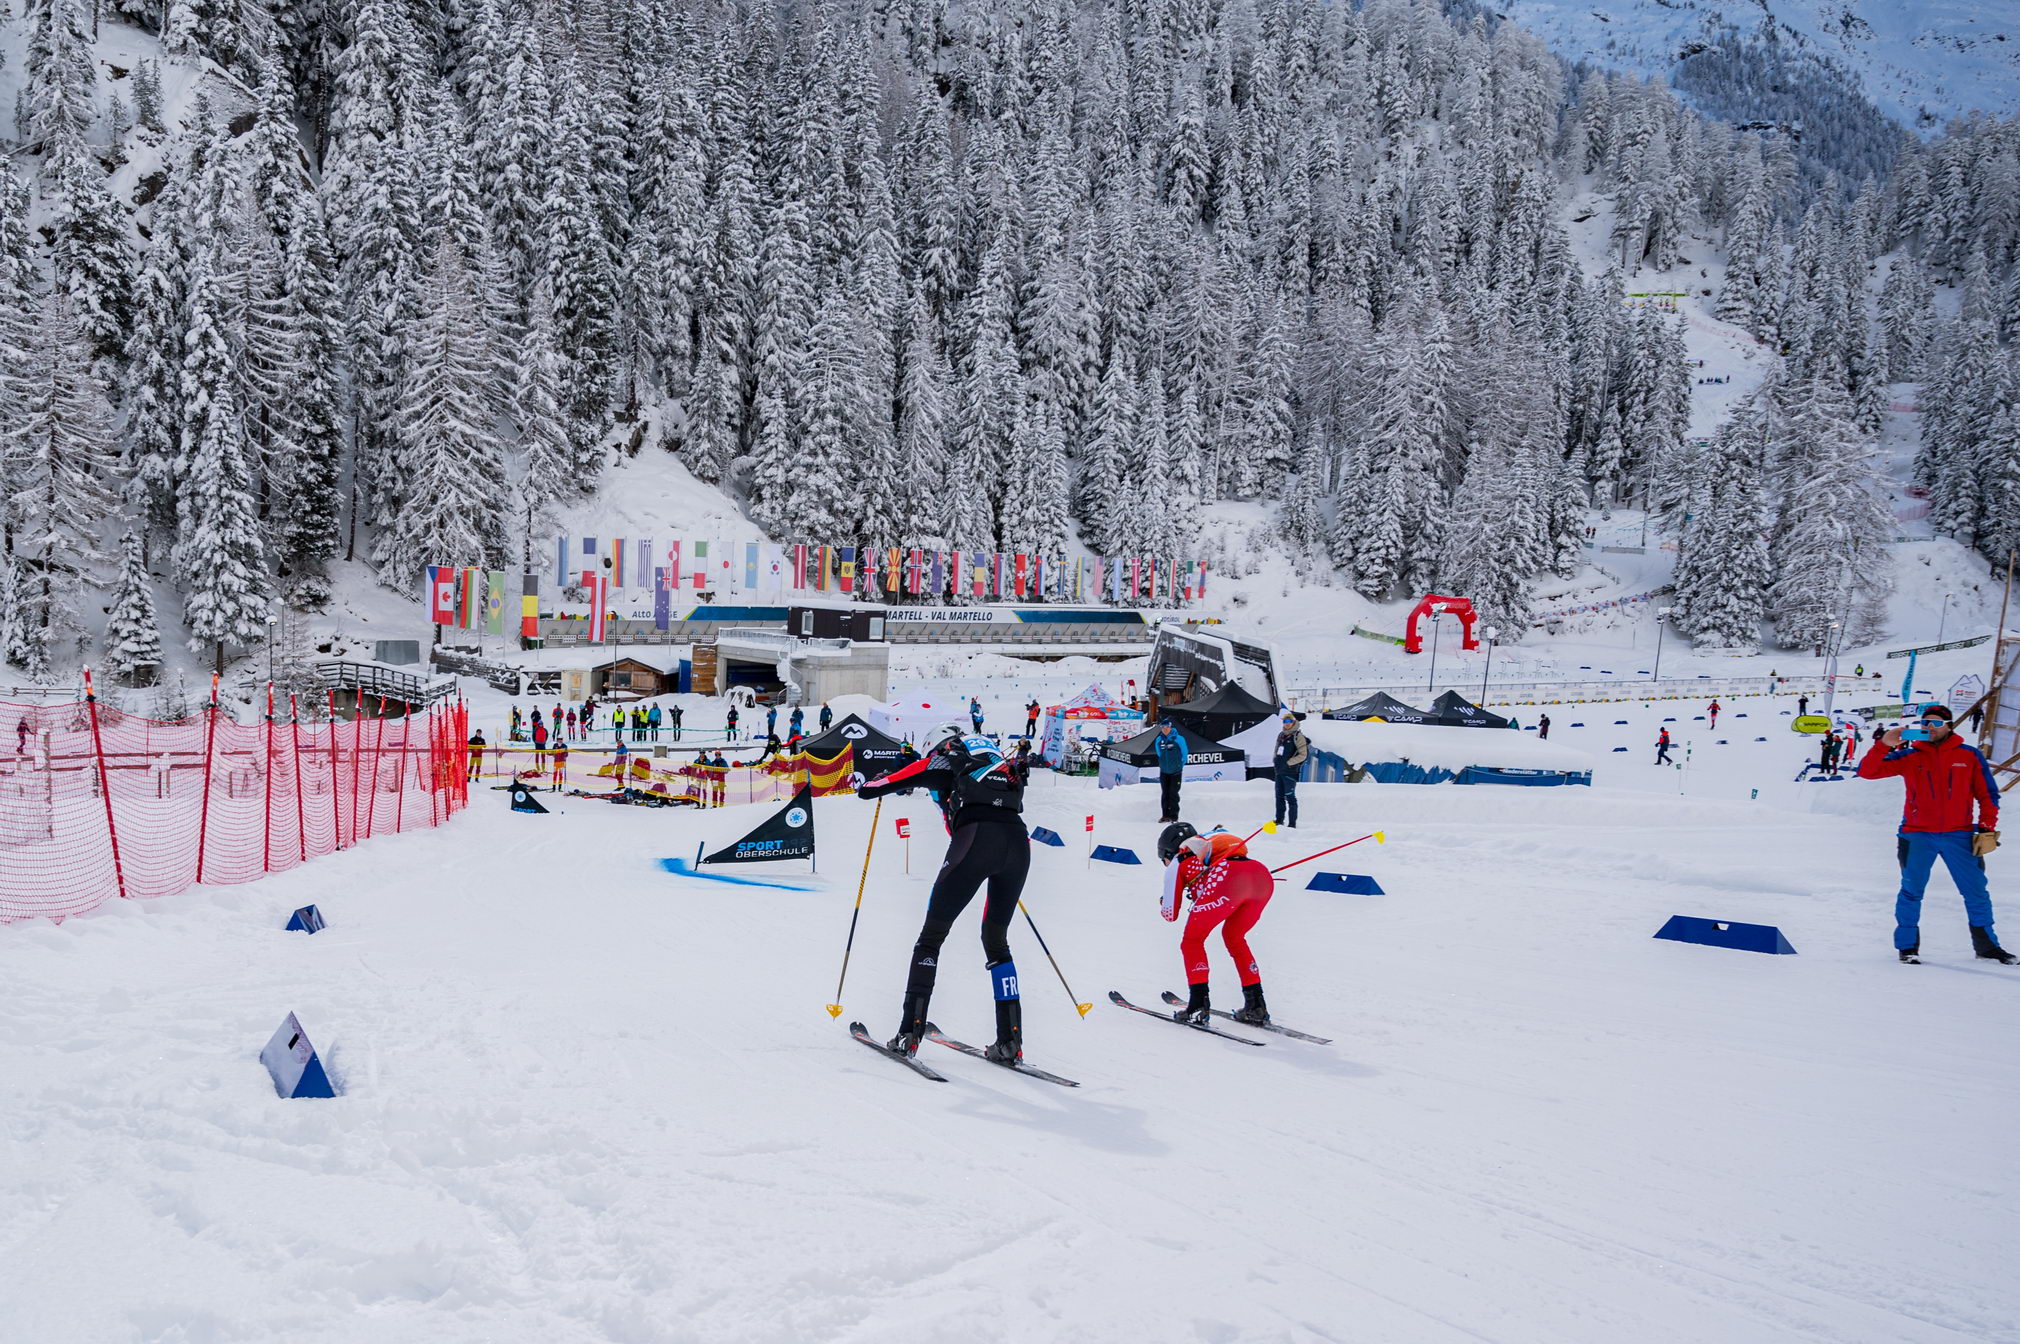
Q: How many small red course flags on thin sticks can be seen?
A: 2